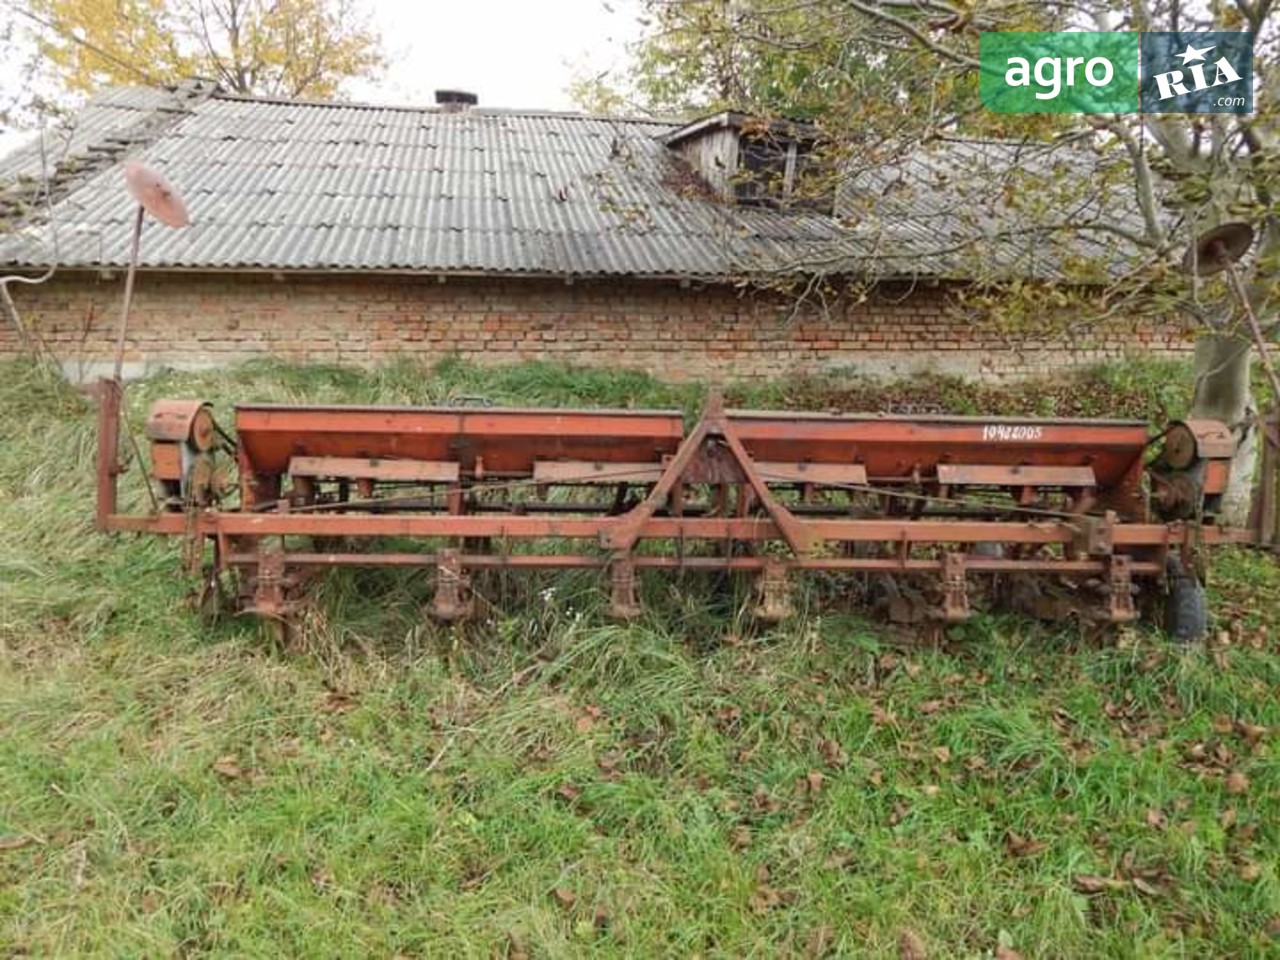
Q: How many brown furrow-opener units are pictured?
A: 6